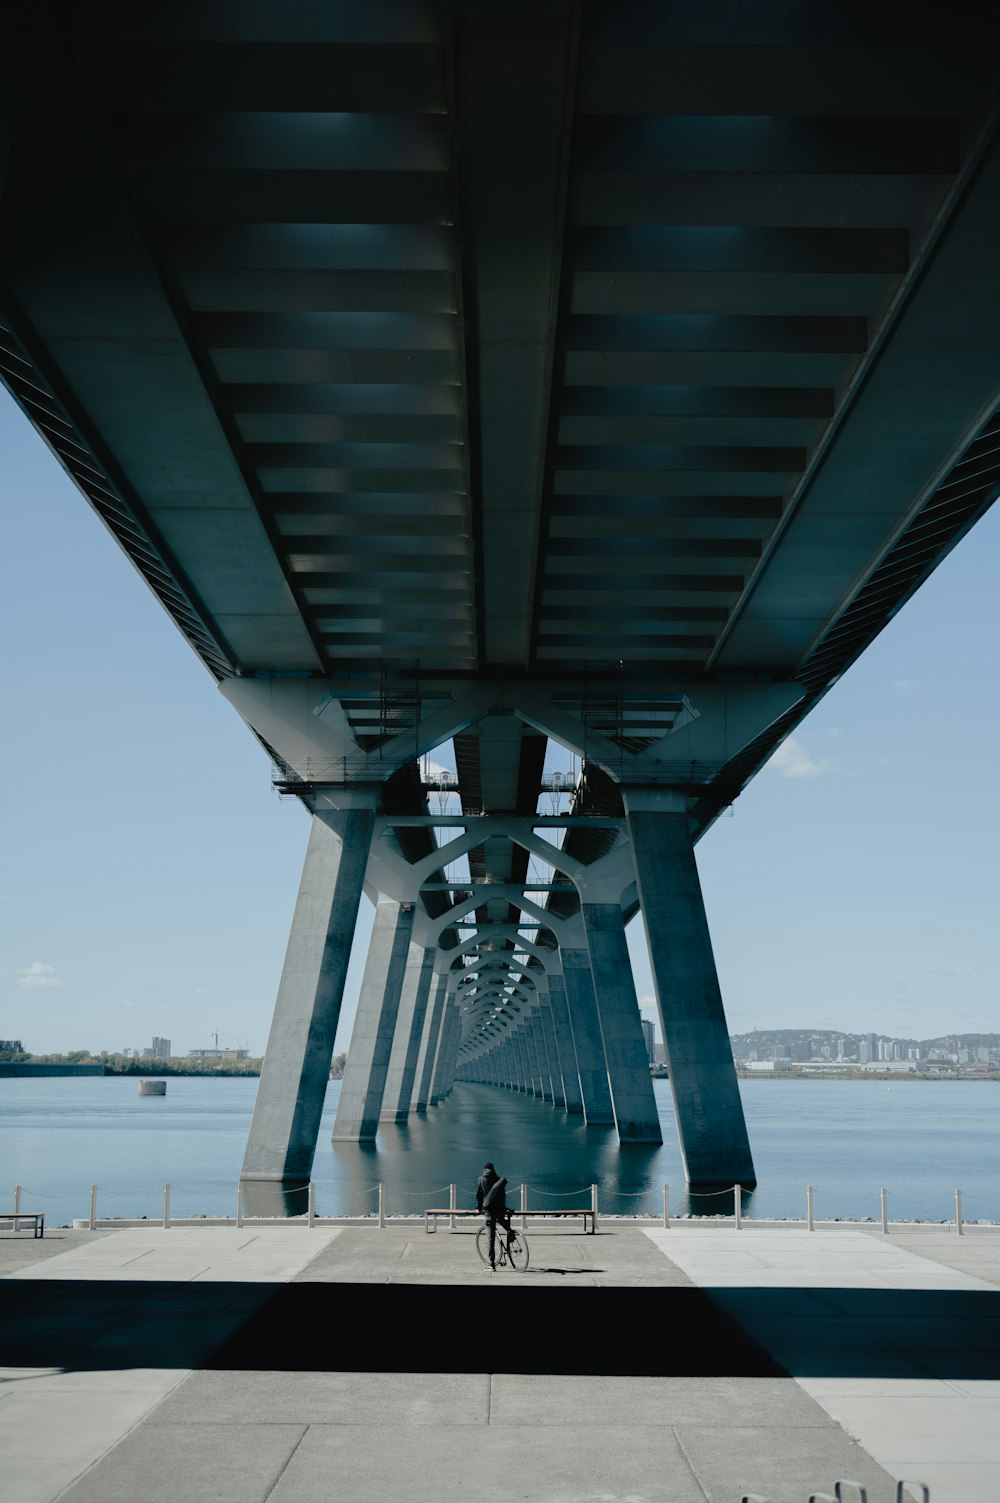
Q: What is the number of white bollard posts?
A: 14